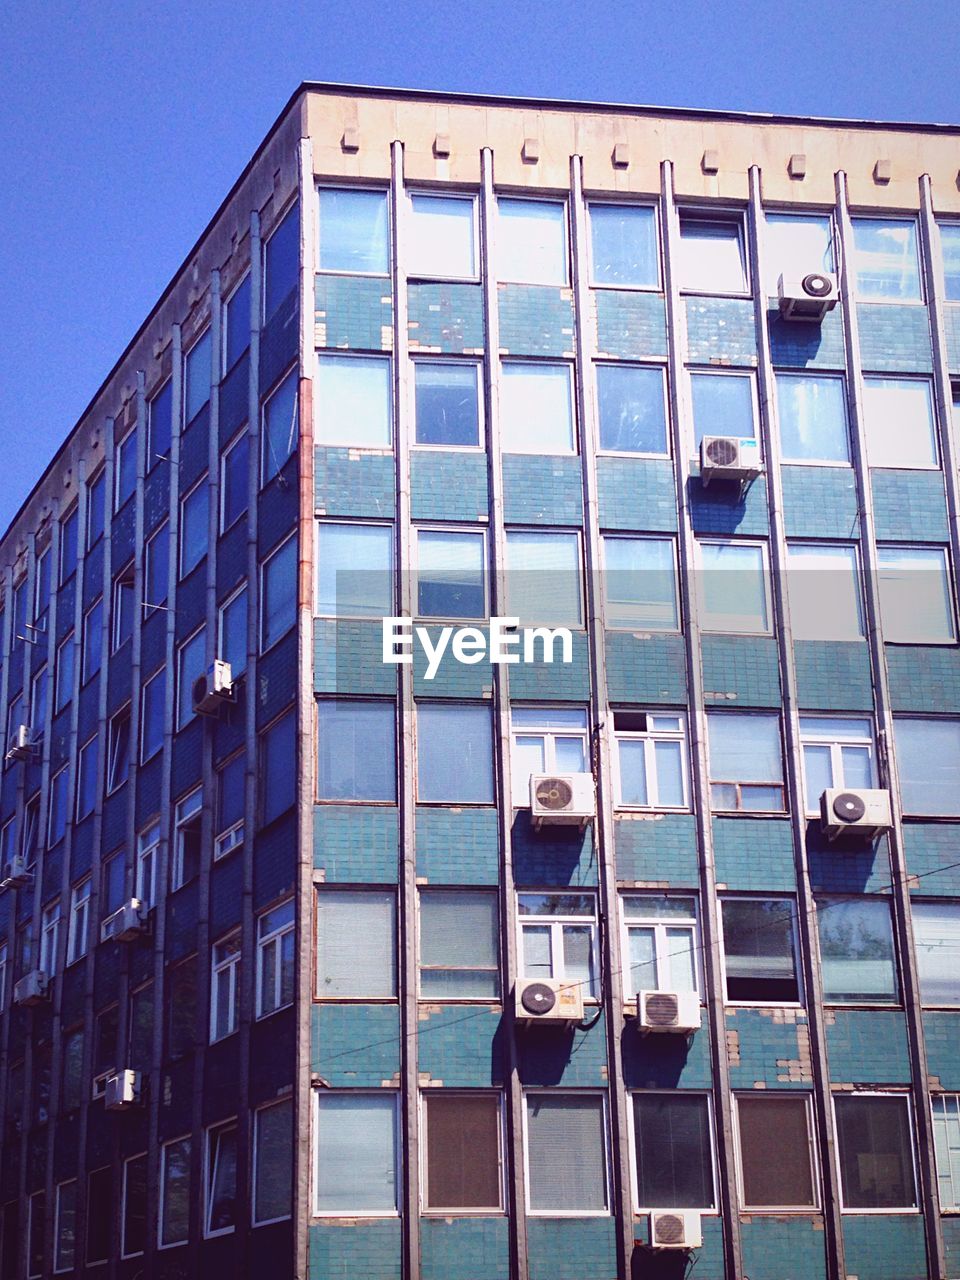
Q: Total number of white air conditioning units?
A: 13